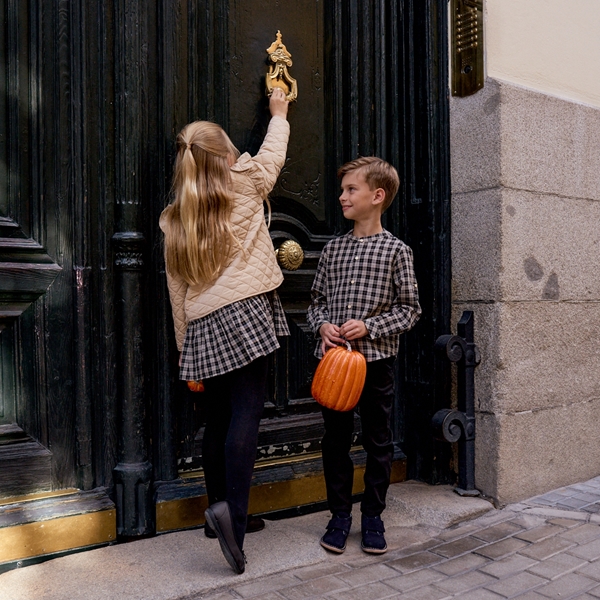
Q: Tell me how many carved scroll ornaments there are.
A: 2